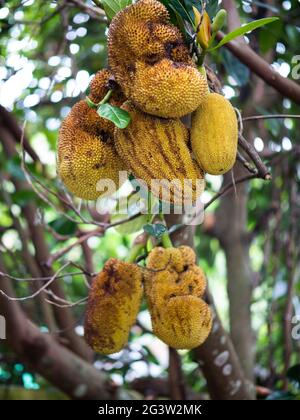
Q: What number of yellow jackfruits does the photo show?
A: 6